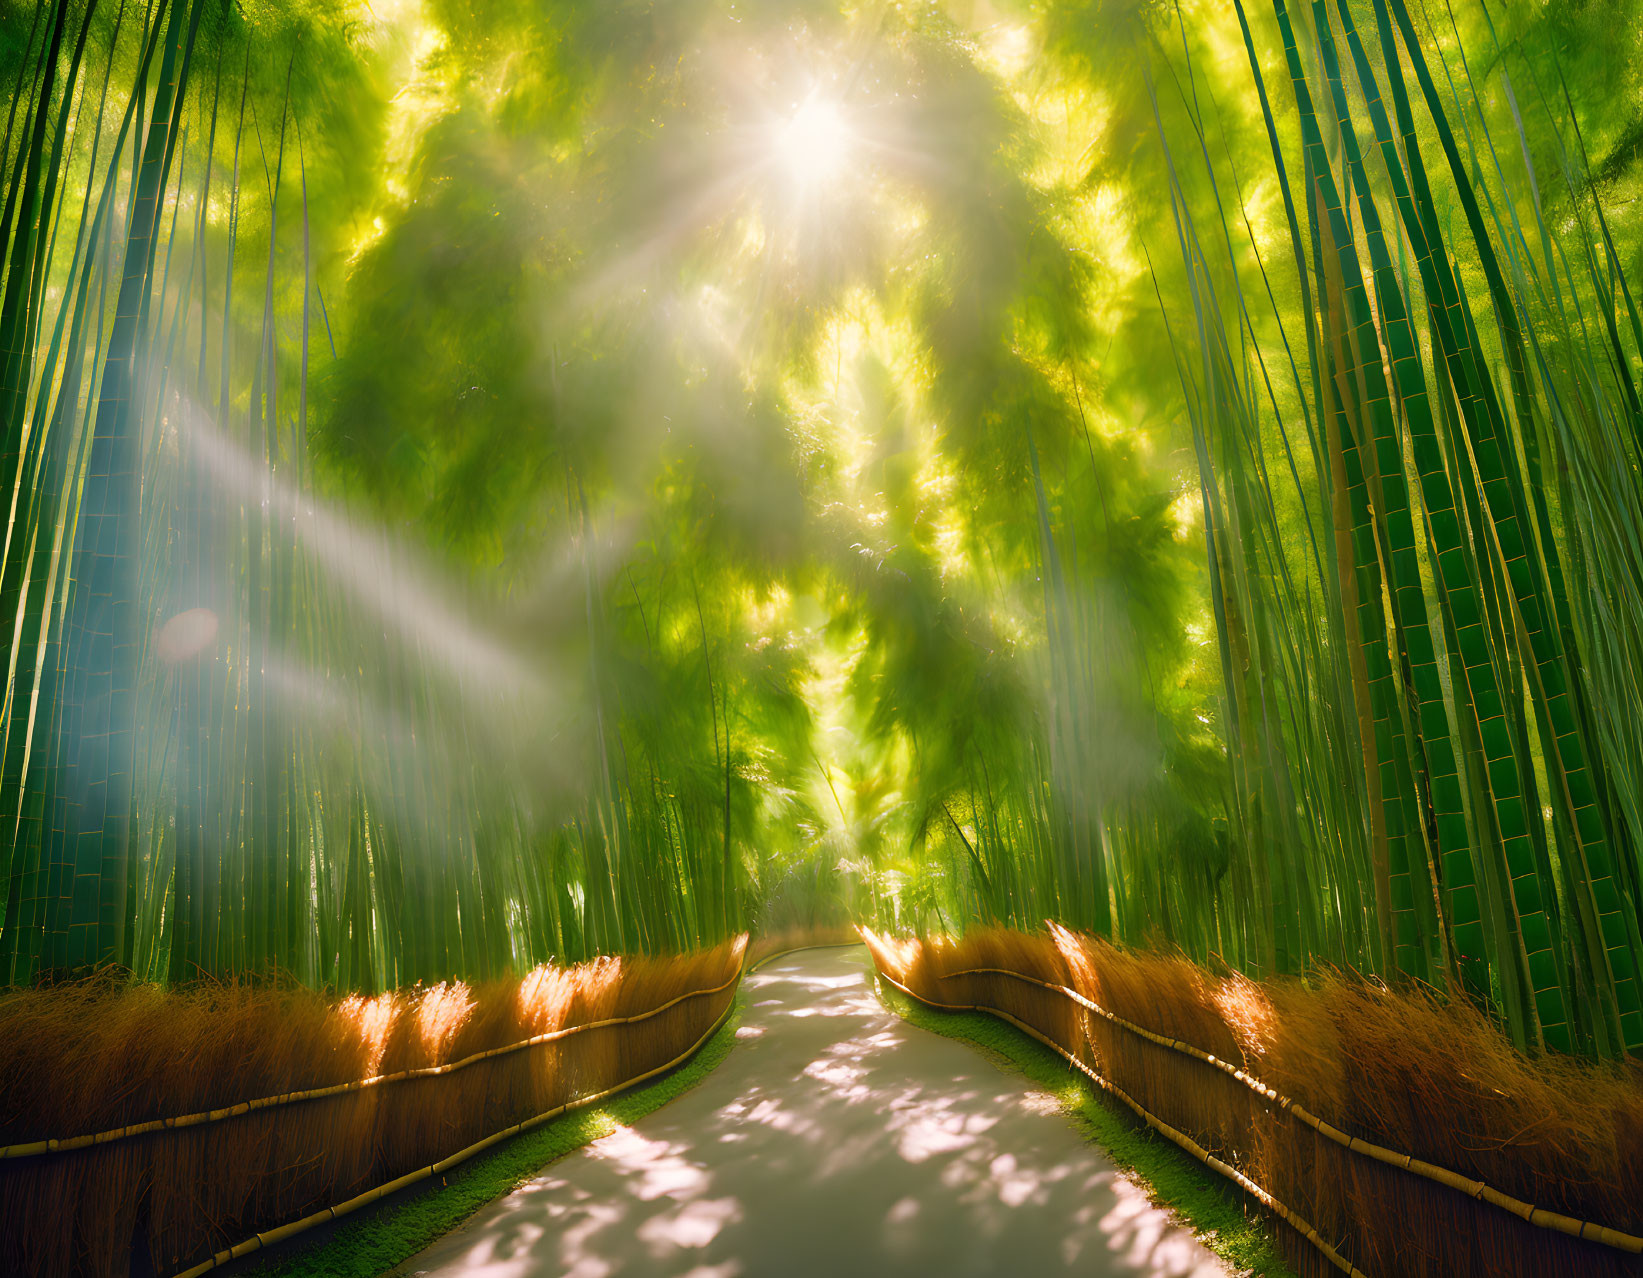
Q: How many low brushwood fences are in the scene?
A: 2